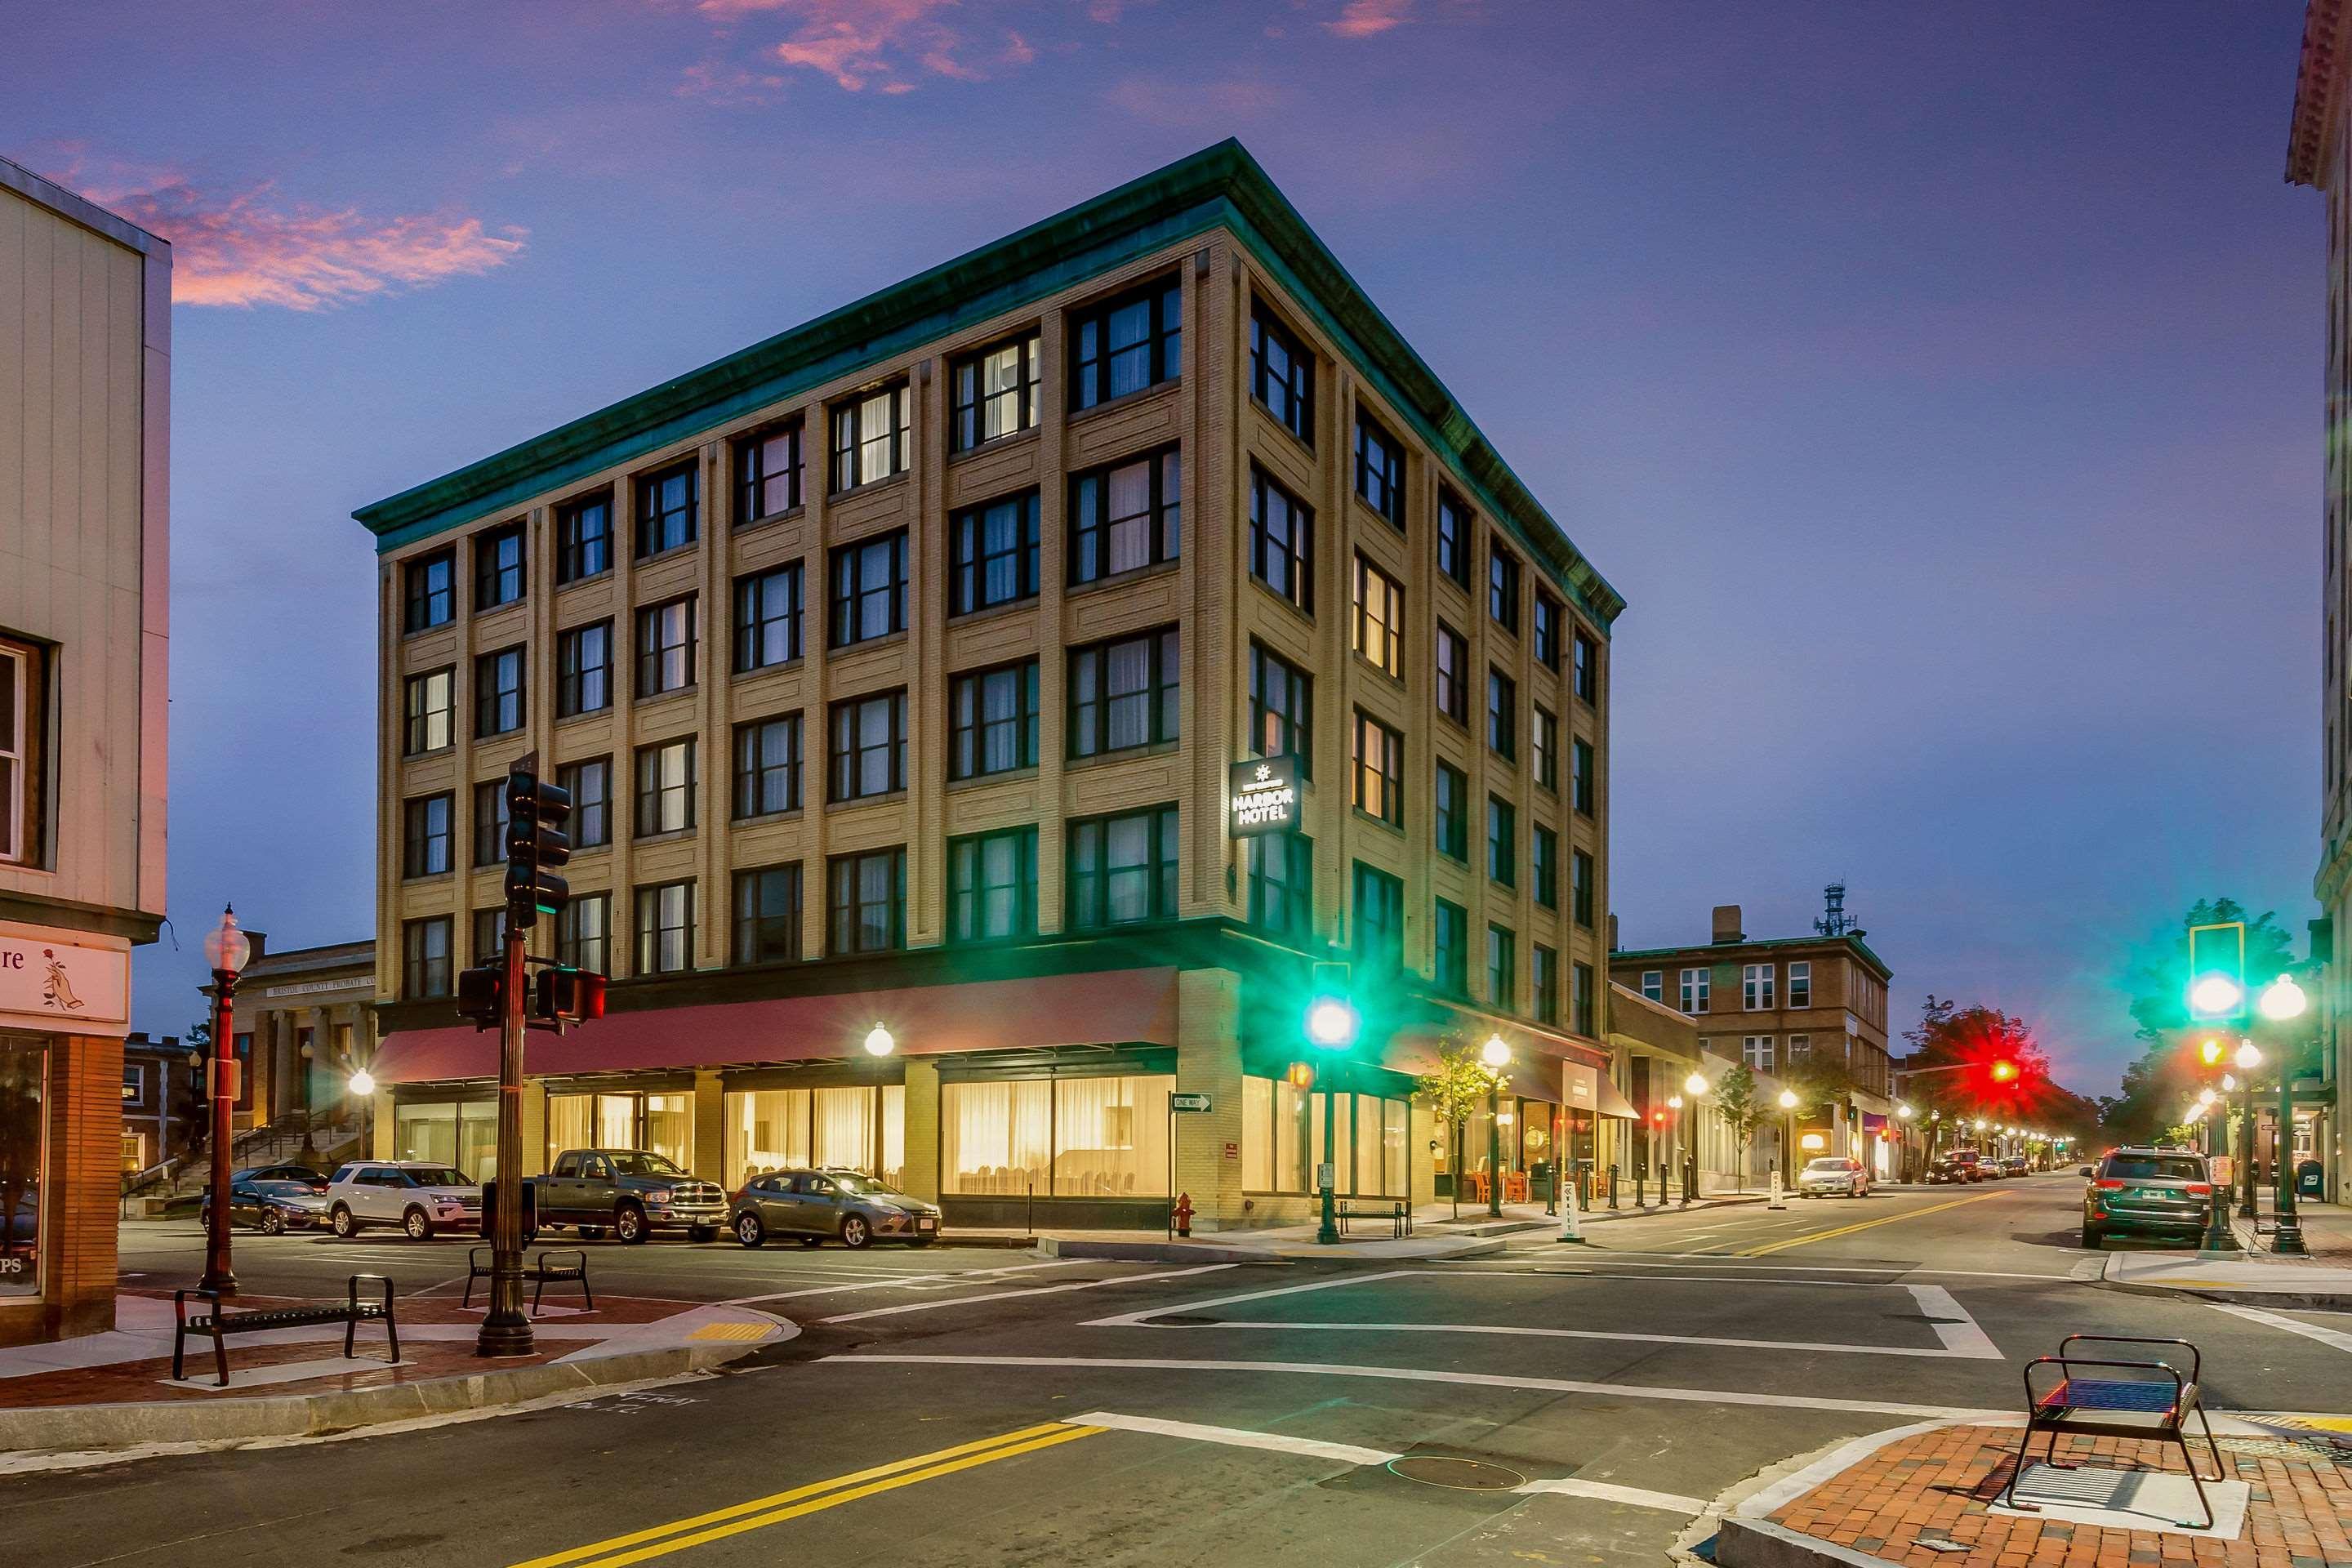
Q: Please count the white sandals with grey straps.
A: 0